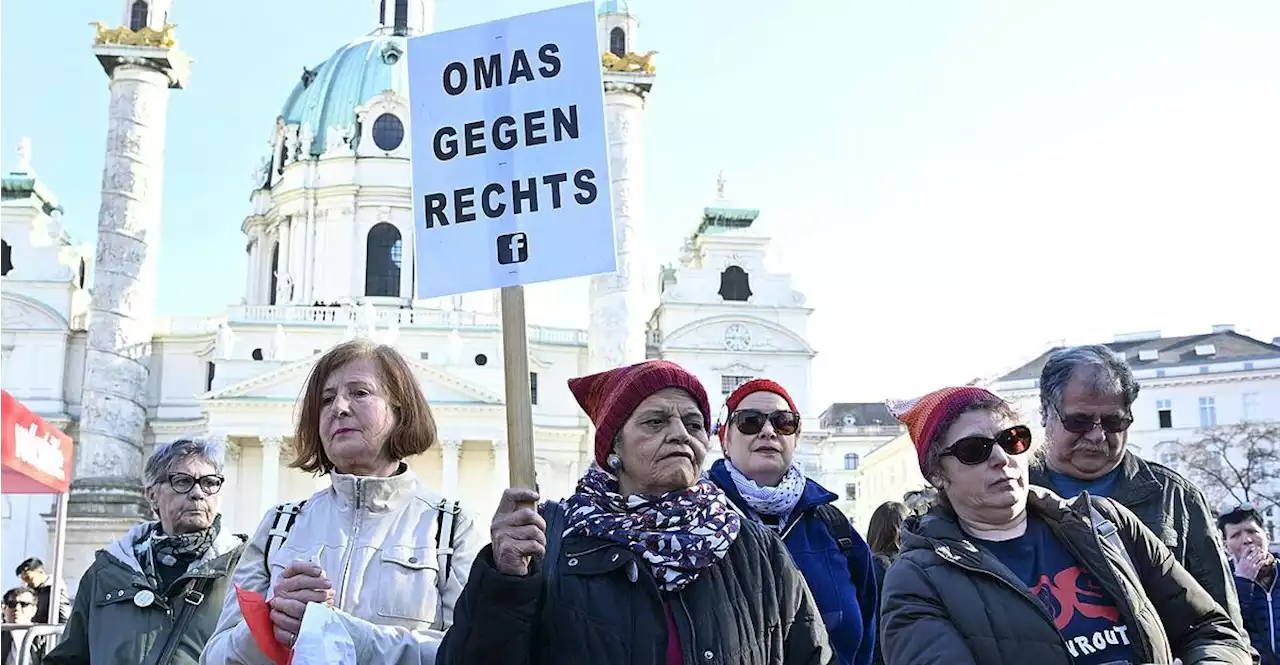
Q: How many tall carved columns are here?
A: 2